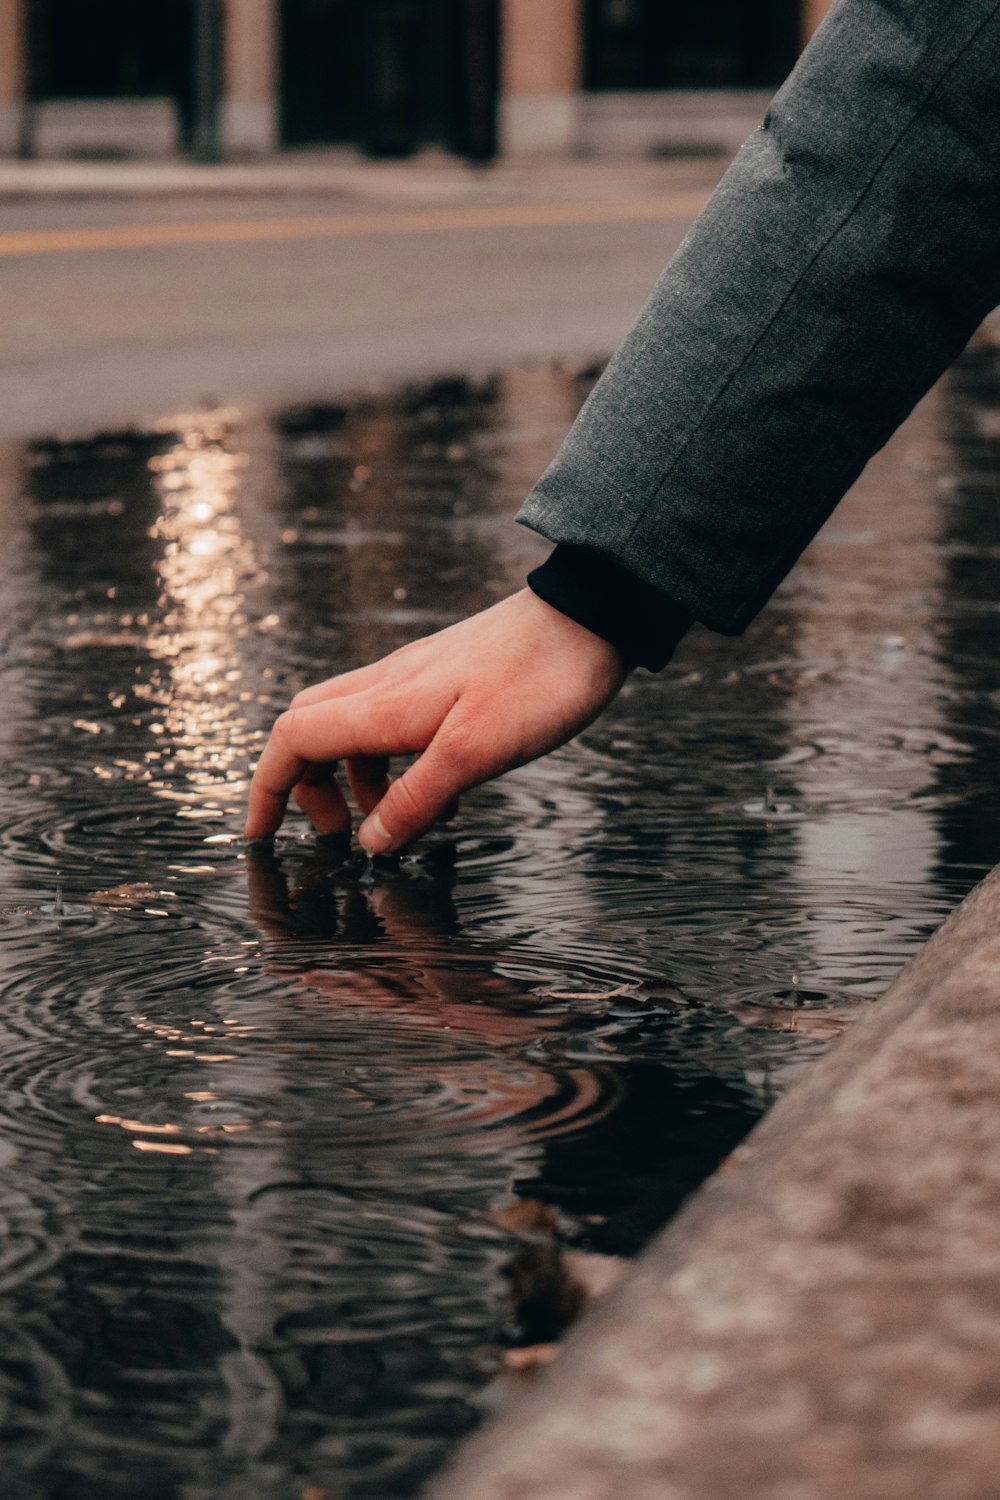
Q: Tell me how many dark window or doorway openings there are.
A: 3